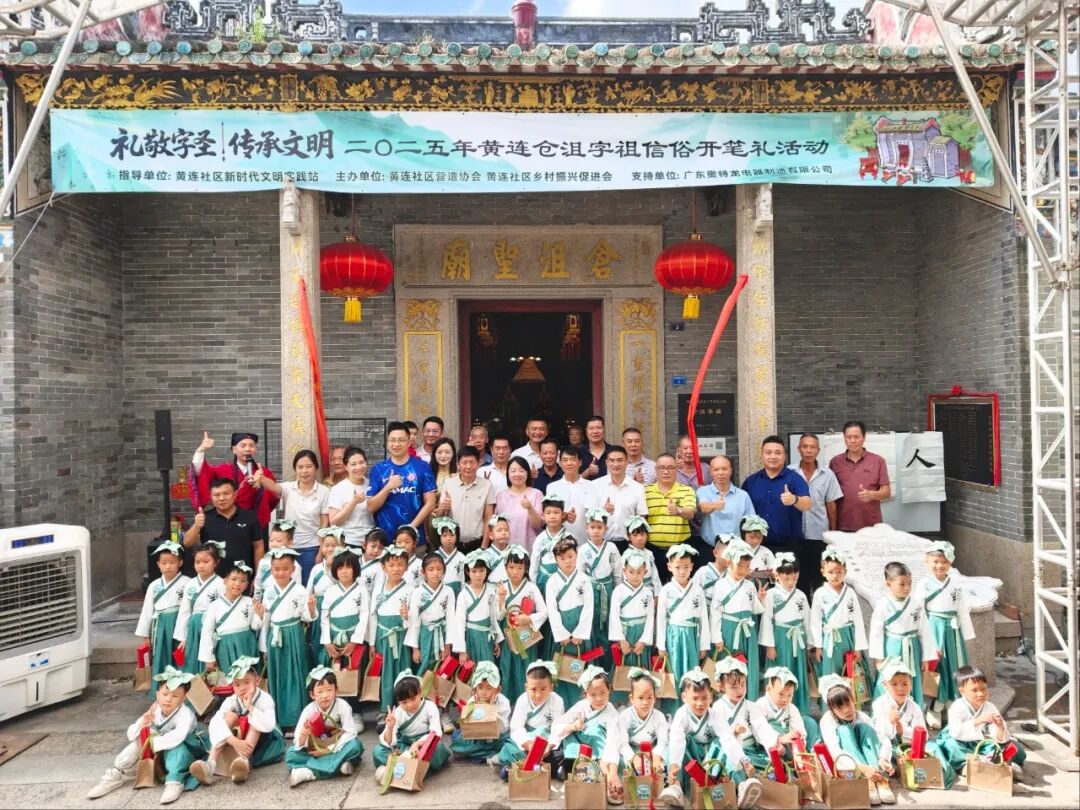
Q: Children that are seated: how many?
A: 14